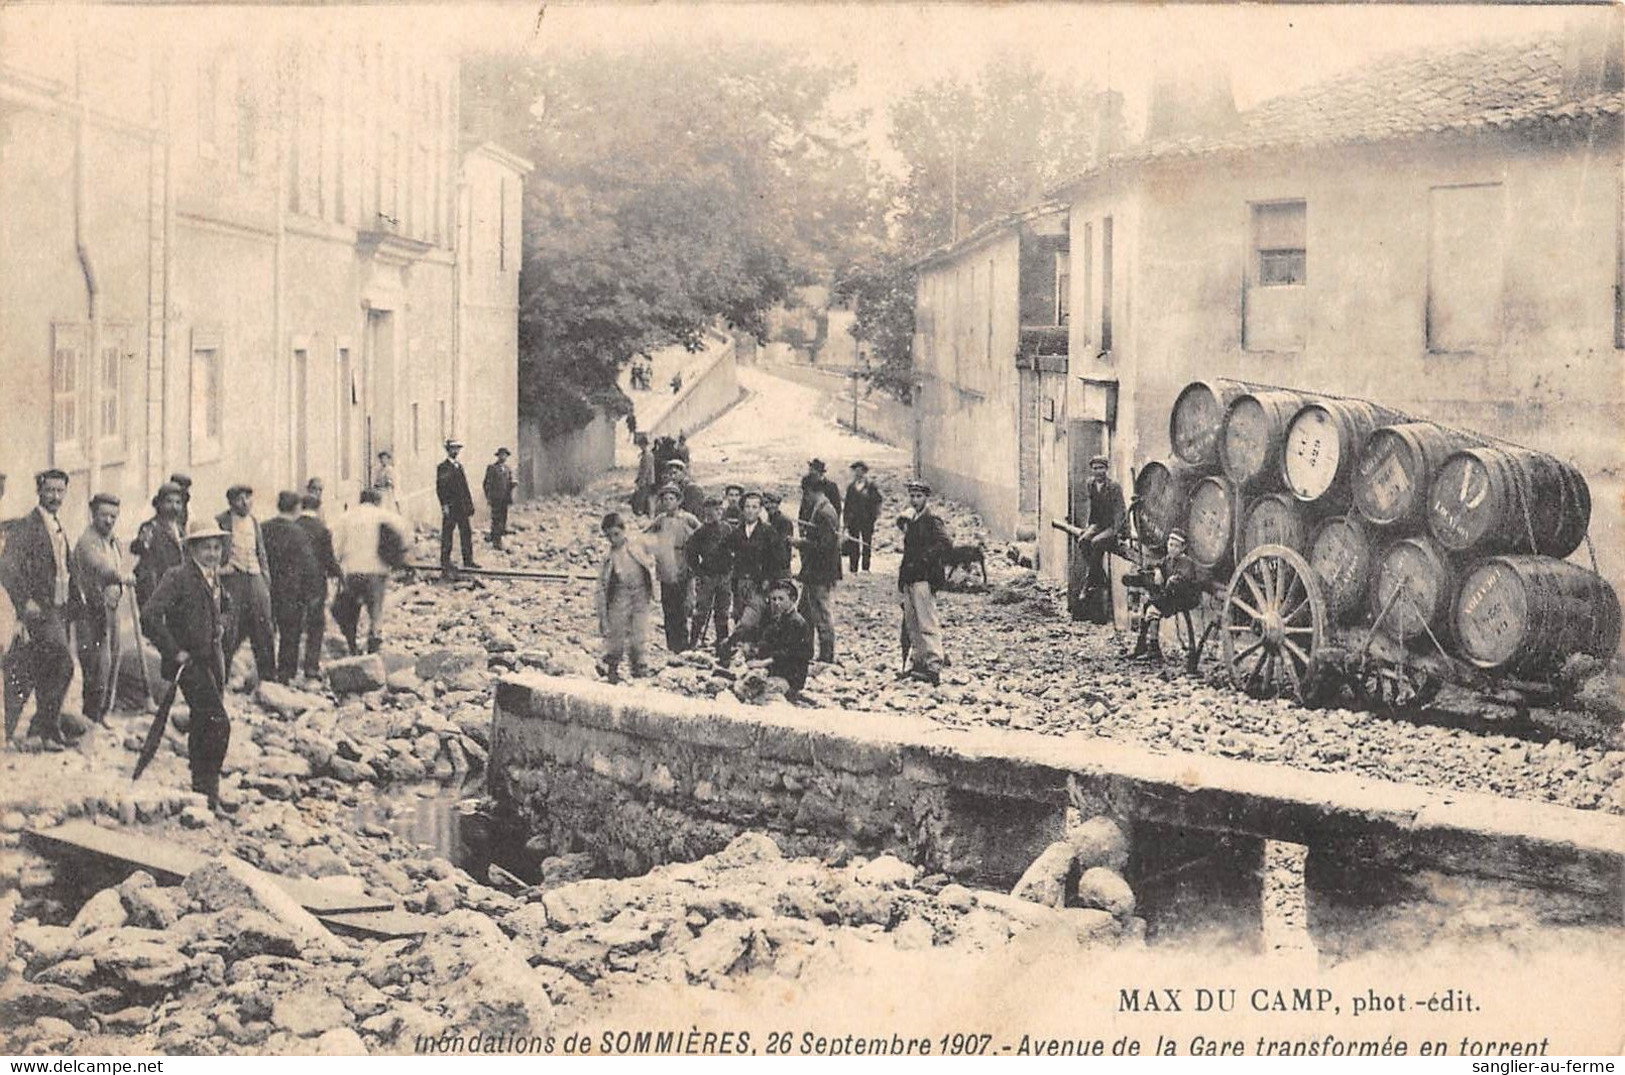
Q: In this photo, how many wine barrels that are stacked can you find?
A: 11